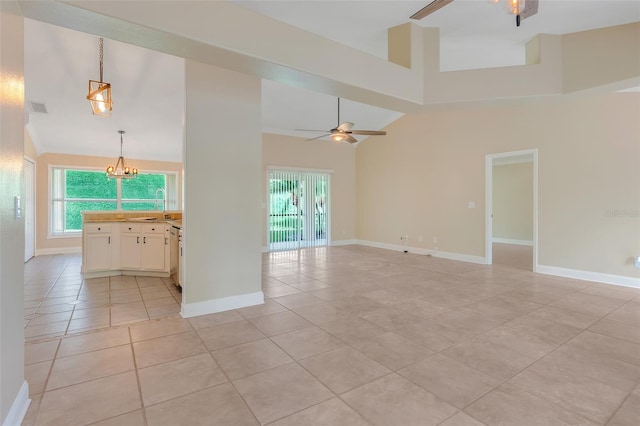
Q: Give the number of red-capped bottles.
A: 0